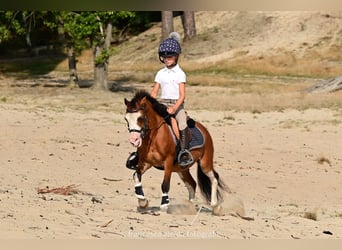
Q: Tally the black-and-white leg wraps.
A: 2